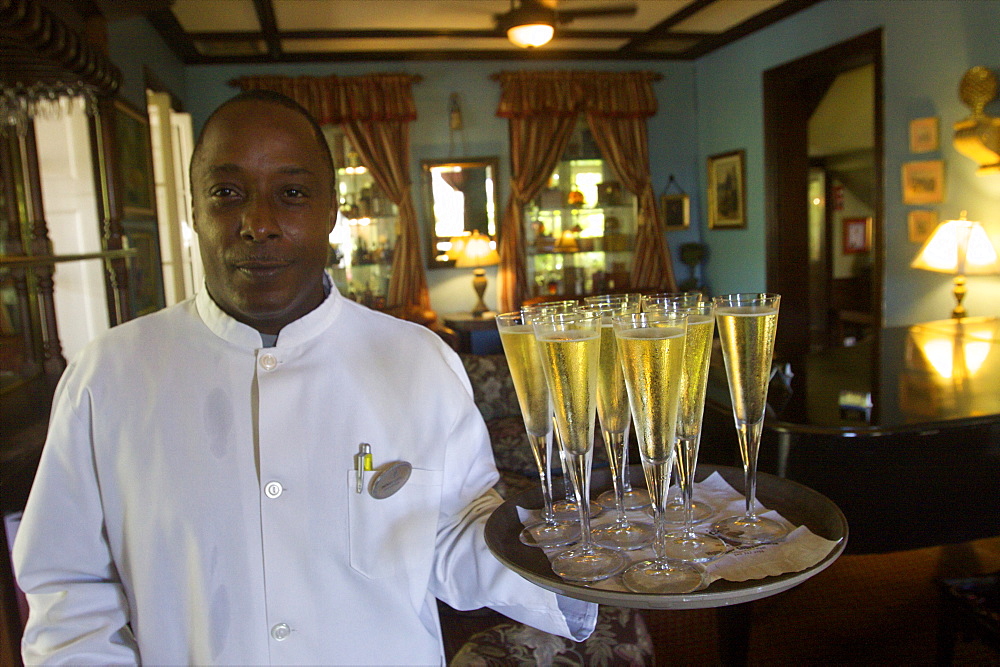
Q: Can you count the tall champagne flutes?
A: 9